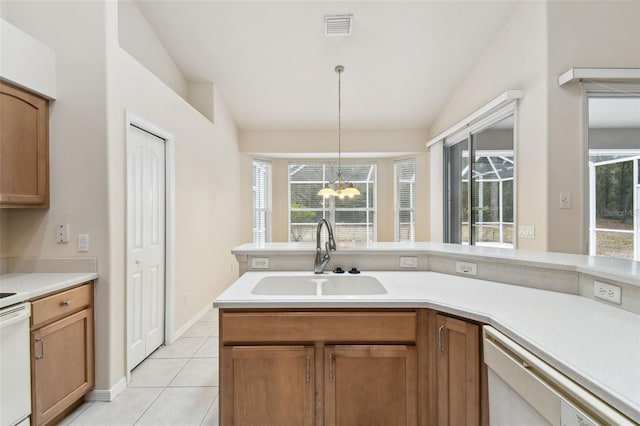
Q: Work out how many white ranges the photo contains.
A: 1